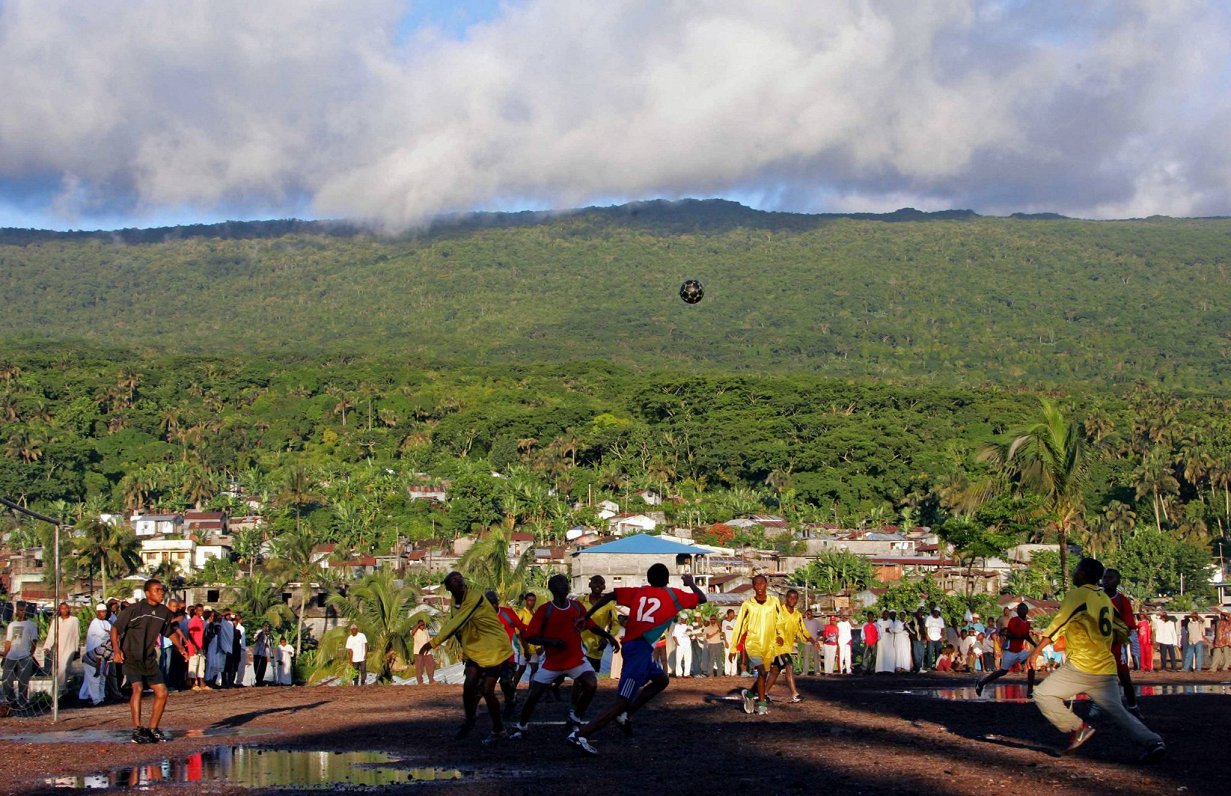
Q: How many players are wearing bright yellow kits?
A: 6